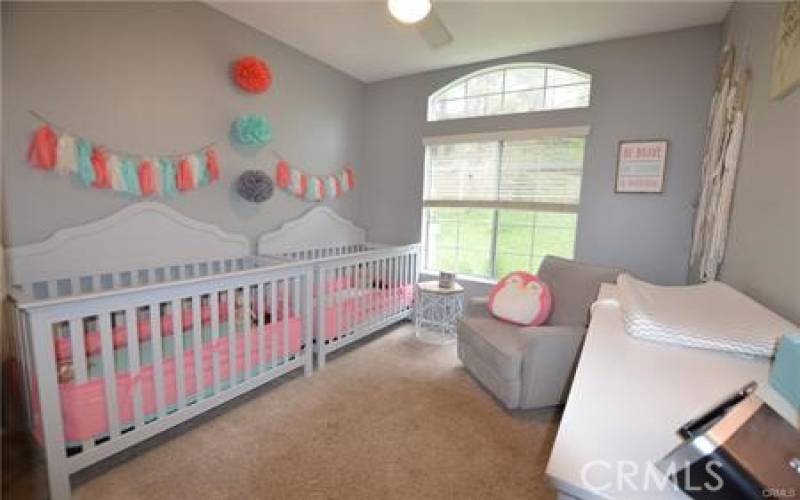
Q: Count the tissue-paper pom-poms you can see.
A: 3